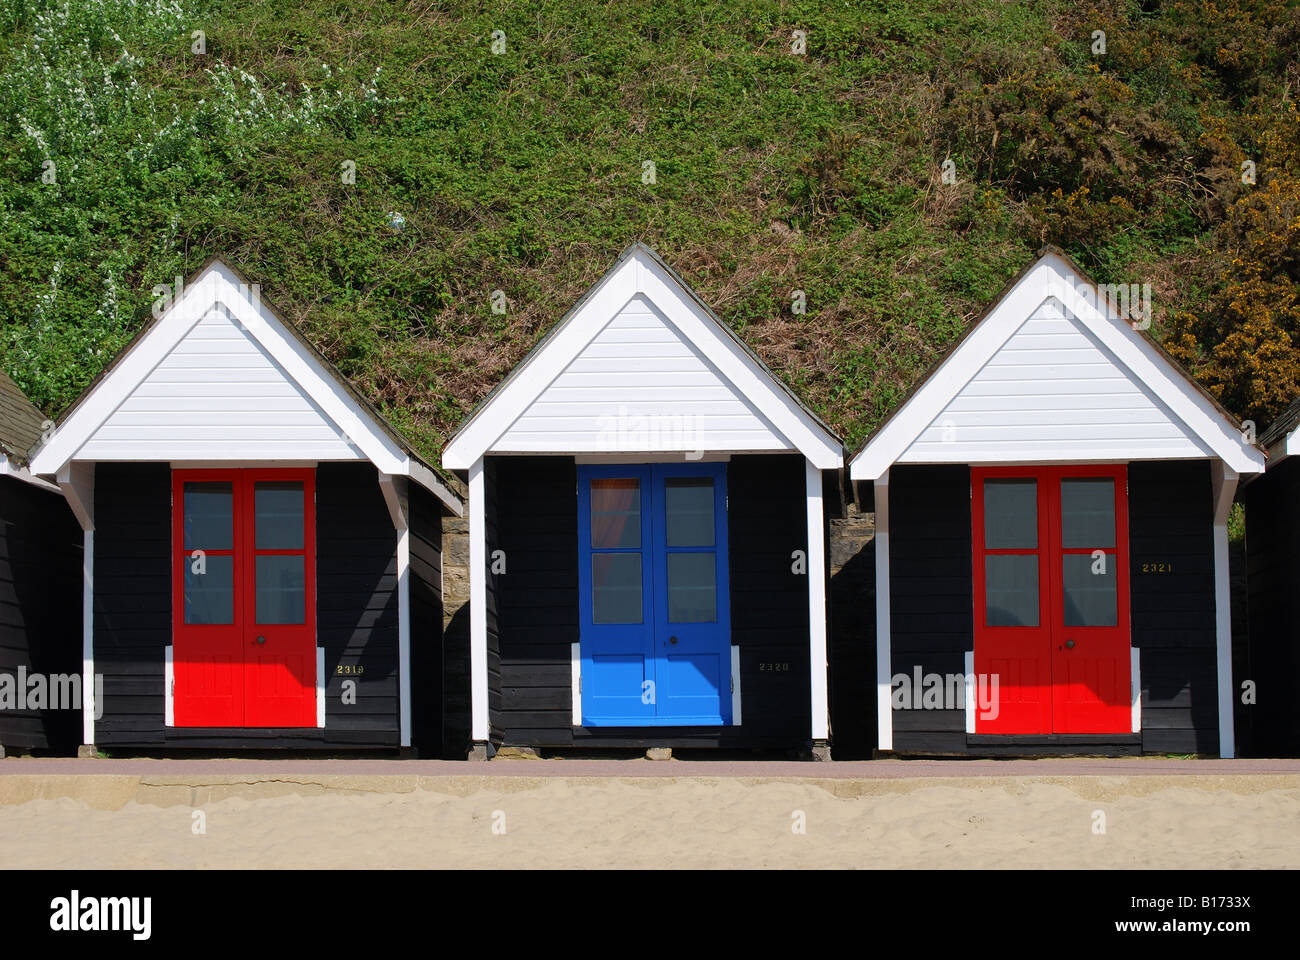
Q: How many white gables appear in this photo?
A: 3